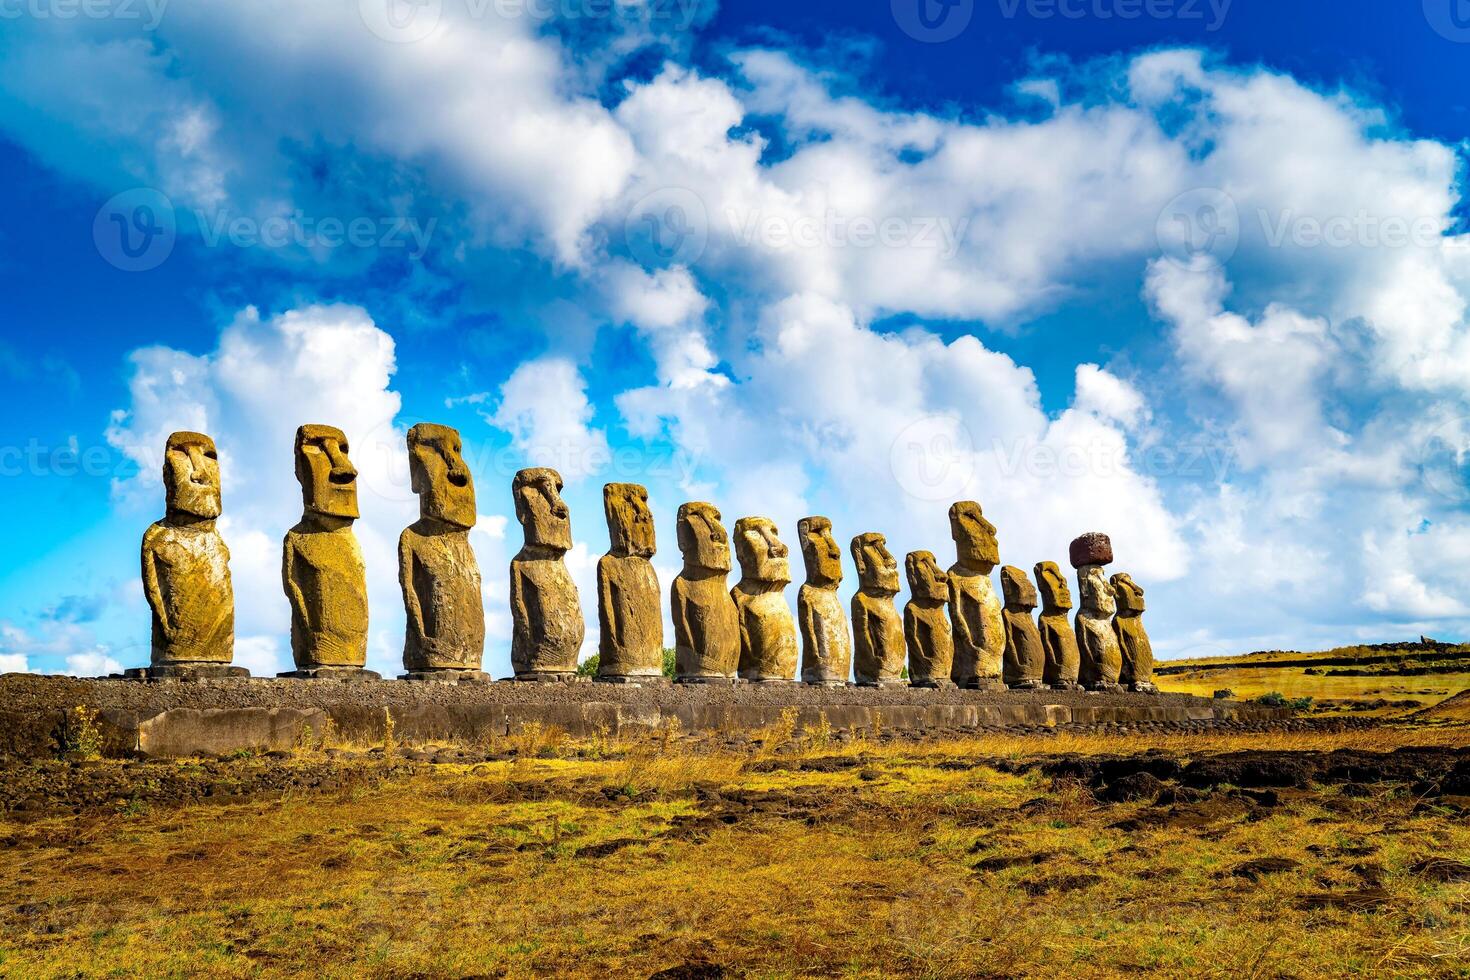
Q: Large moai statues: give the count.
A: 15